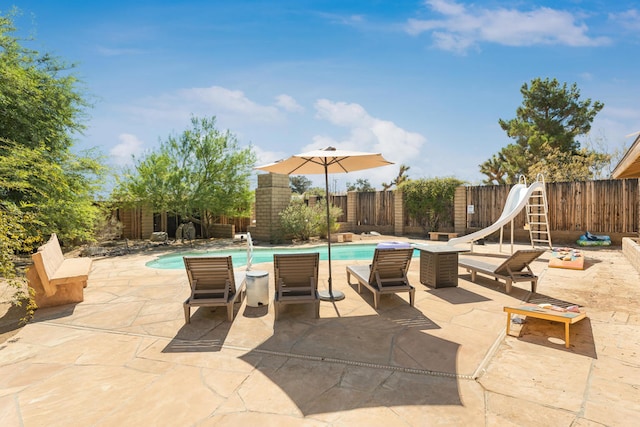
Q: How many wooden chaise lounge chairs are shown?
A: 4